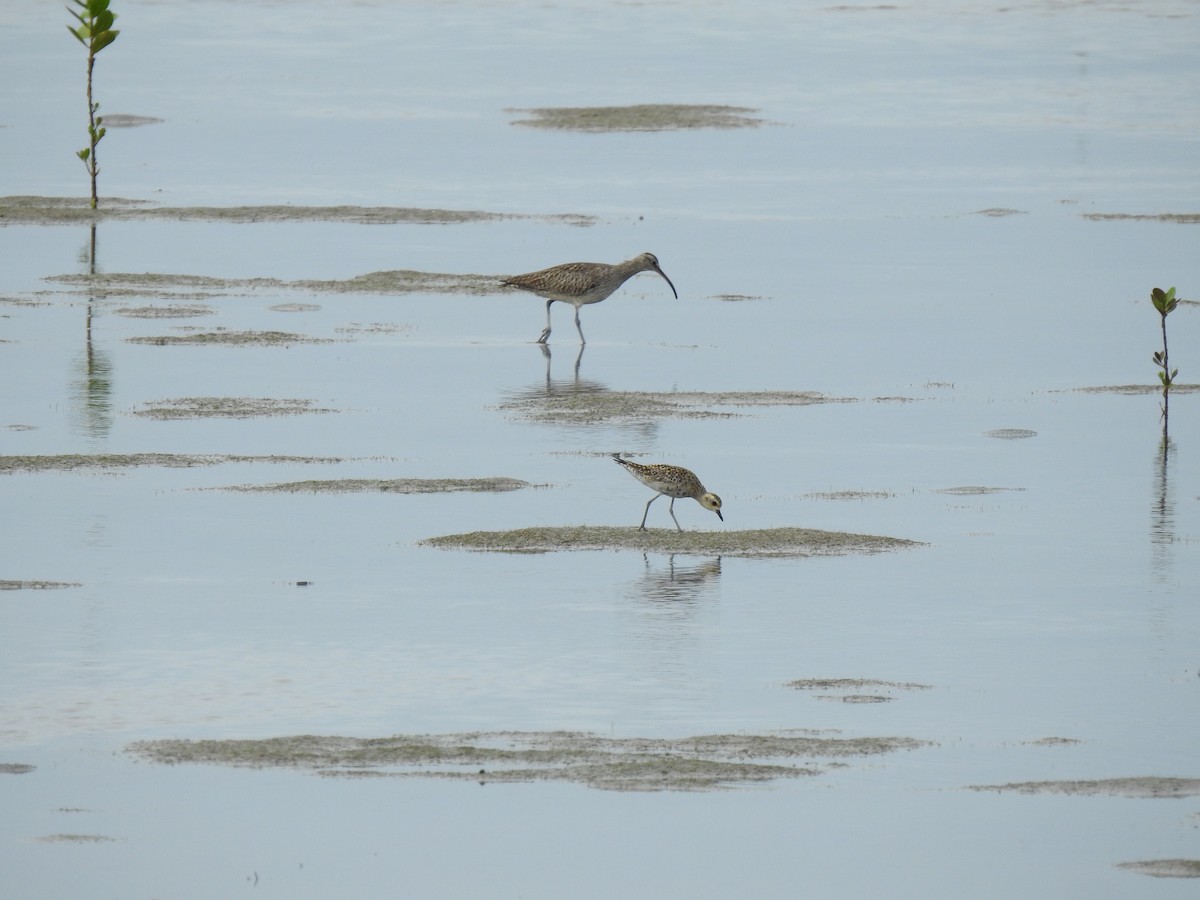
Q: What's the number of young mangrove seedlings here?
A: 2